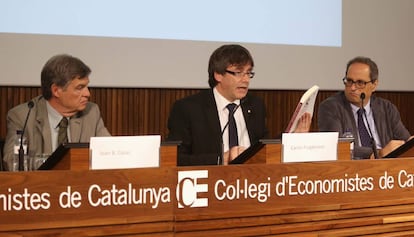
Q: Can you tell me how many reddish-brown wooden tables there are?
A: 1